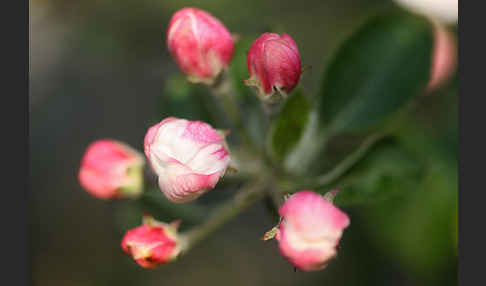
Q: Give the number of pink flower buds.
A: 6